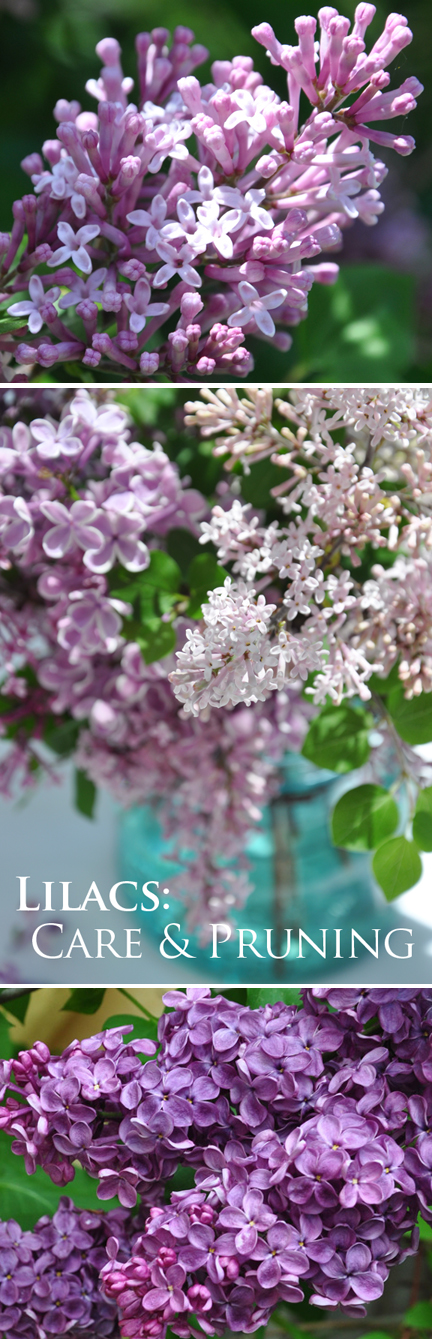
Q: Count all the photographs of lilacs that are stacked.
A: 3